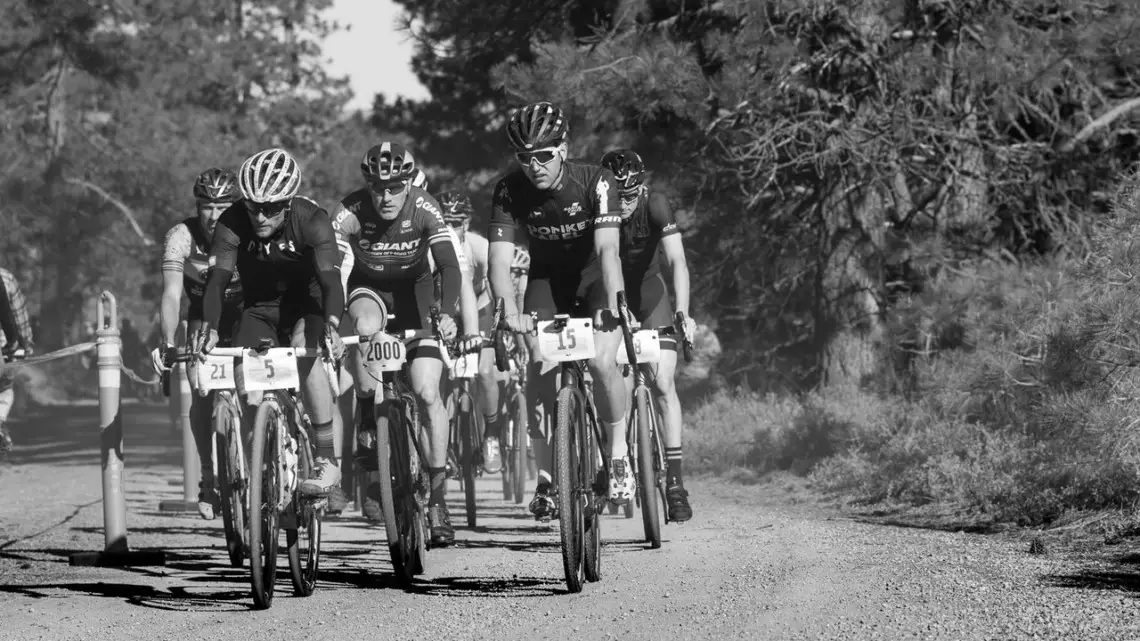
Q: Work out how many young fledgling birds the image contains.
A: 0